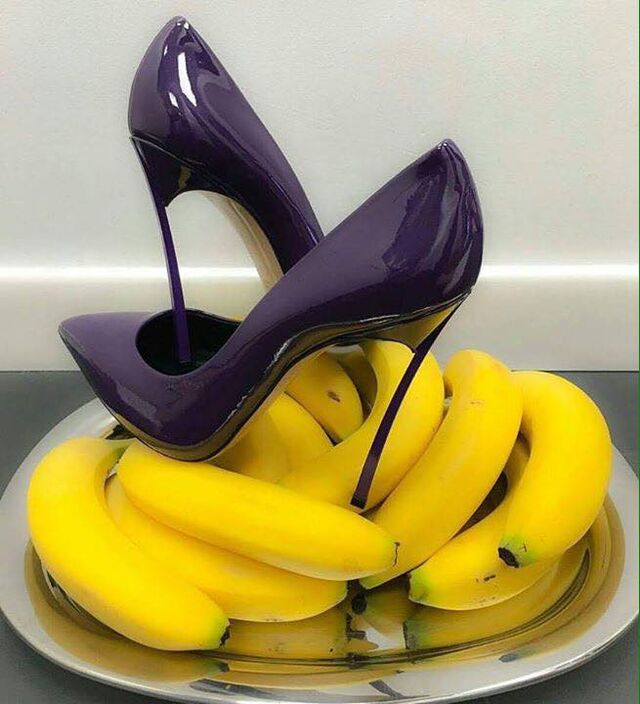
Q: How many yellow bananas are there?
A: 9